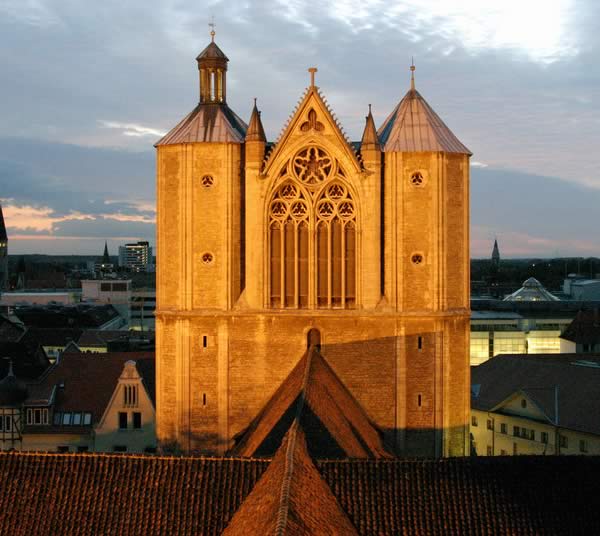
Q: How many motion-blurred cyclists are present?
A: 0